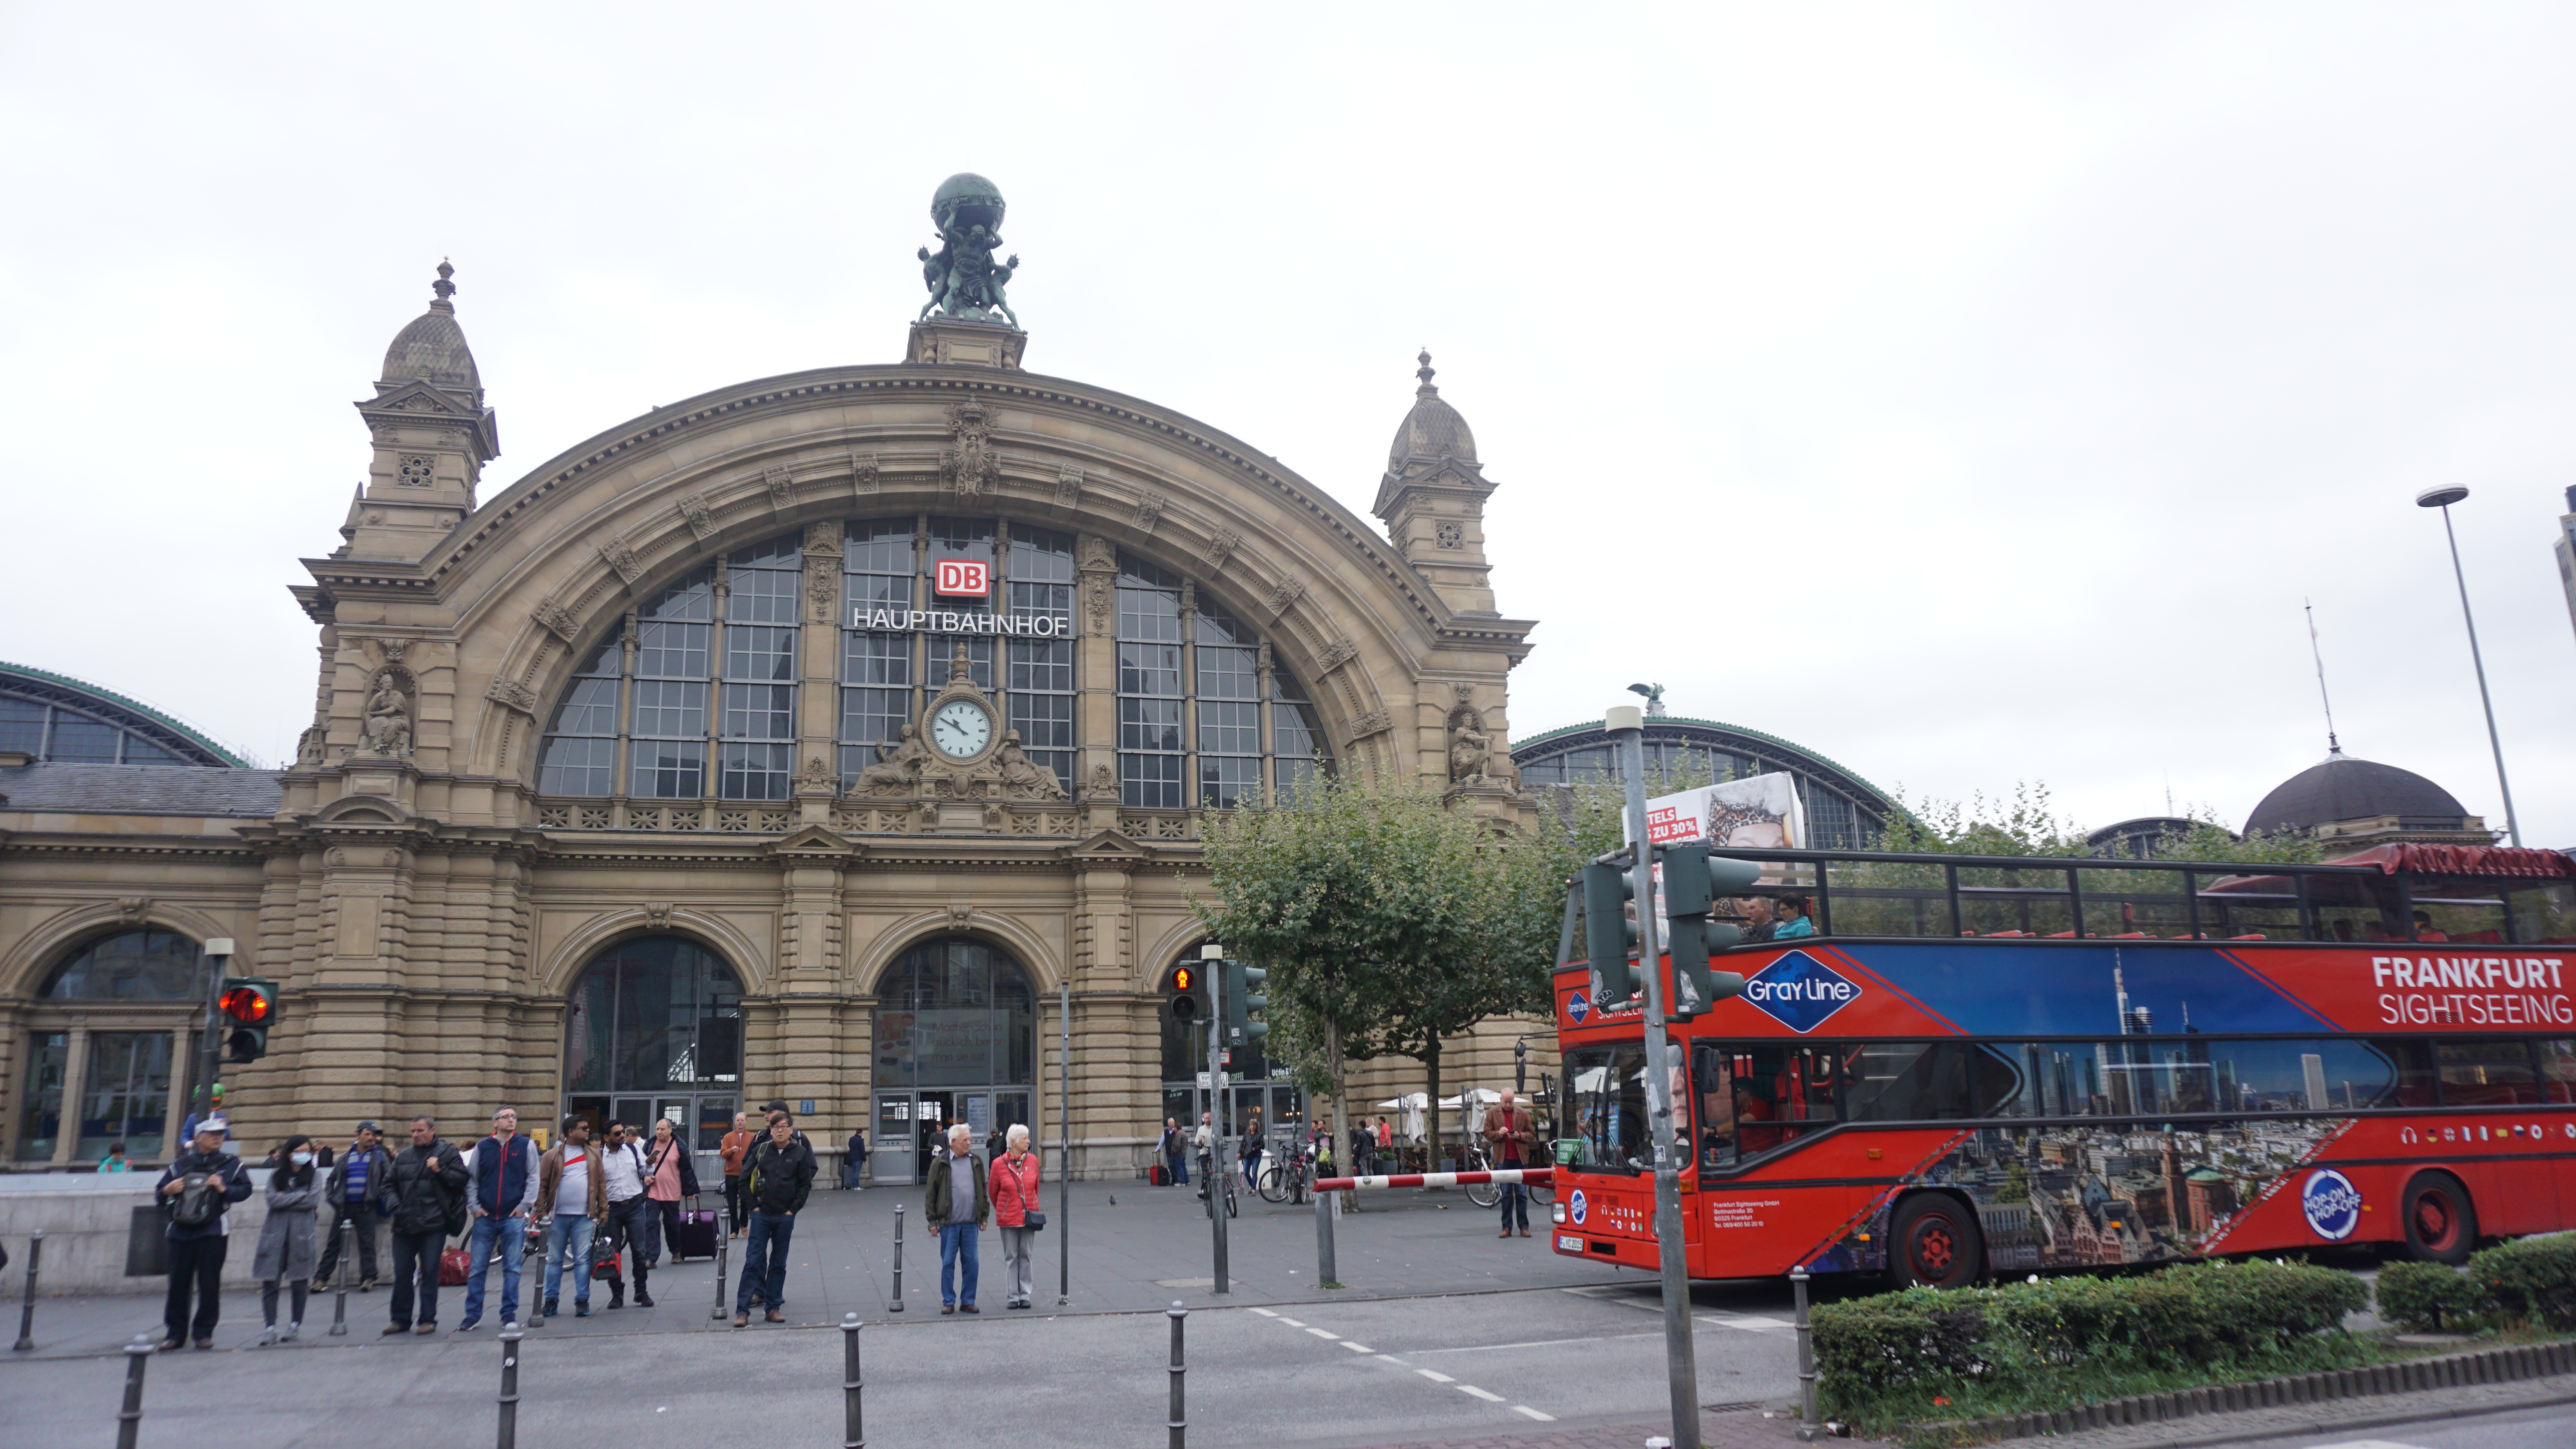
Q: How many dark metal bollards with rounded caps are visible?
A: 10